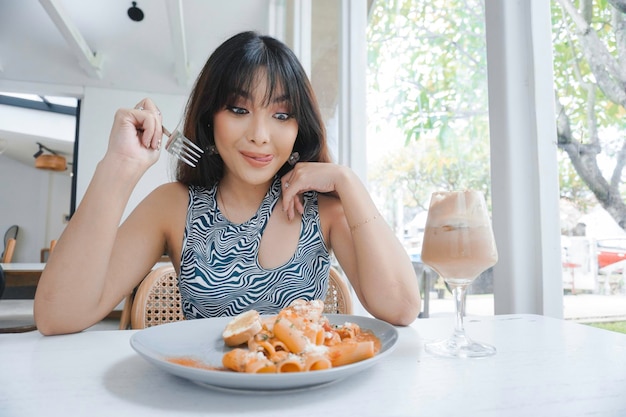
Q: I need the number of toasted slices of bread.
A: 1